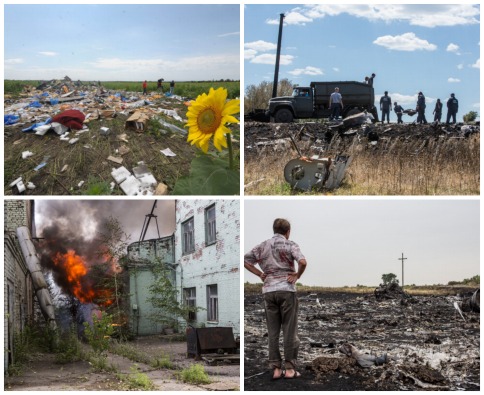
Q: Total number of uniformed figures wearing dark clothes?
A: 5